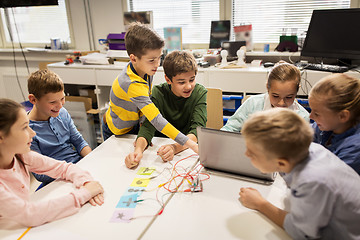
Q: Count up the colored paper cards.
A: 5